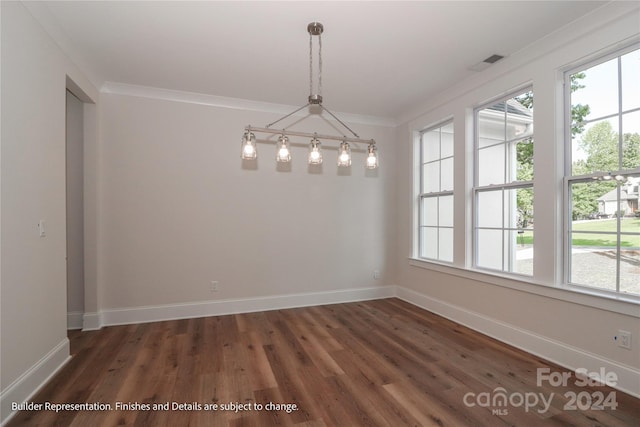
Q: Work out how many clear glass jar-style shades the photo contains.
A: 5